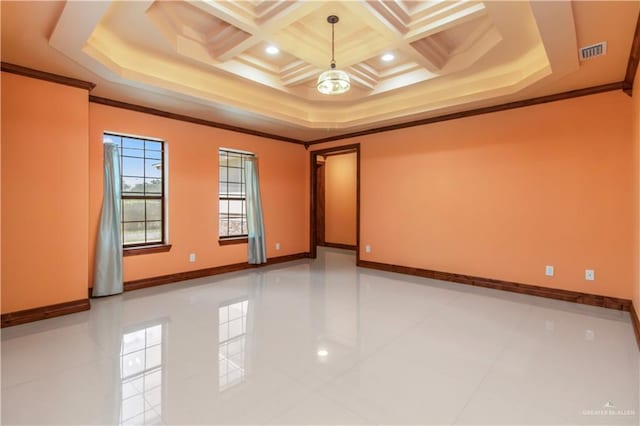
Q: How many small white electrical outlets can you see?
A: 5